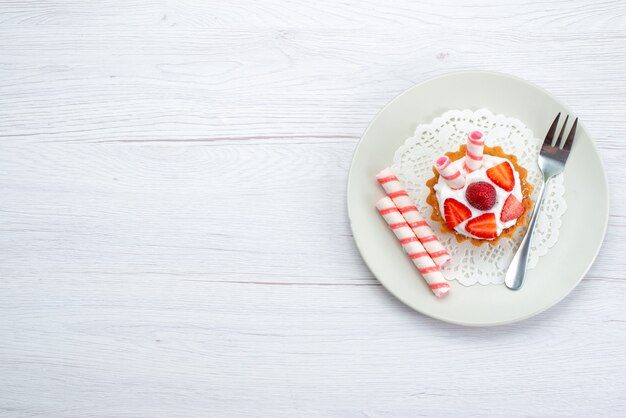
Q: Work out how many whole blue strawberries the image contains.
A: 0